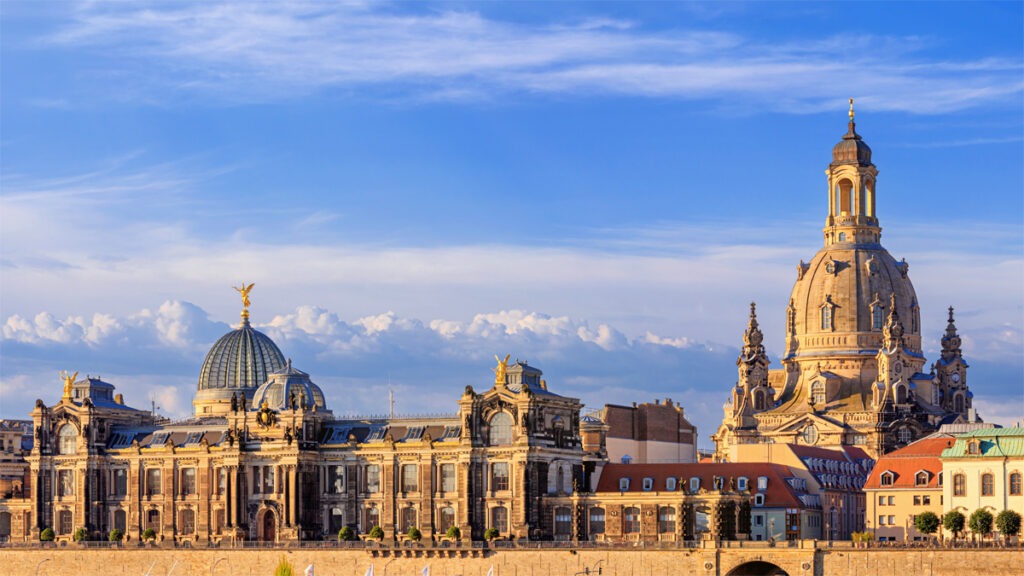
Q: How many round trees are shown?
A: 13